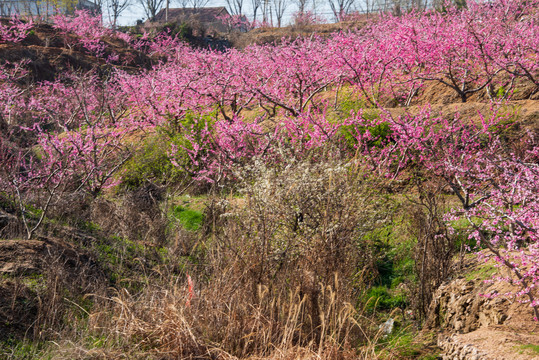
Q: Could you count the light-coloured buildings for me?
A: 1